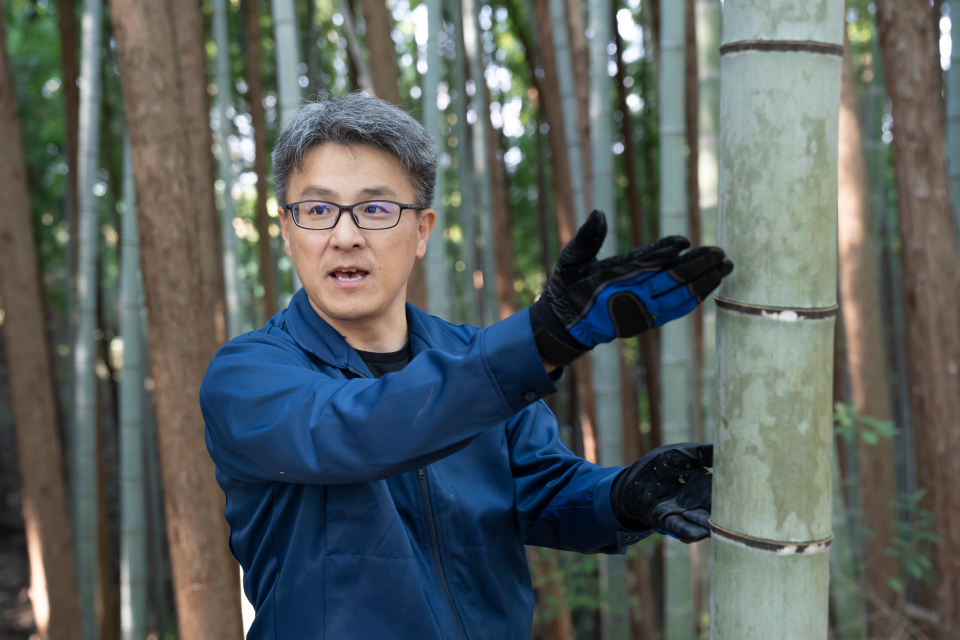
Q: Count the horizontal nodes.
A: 3